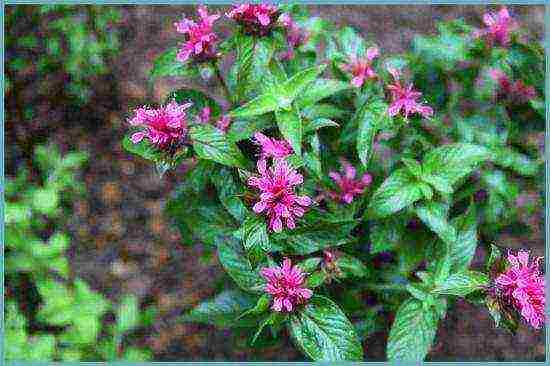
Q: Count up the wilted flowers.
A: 0